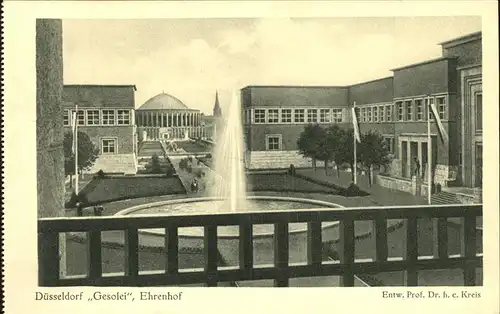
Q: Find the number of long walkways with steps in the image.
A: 1